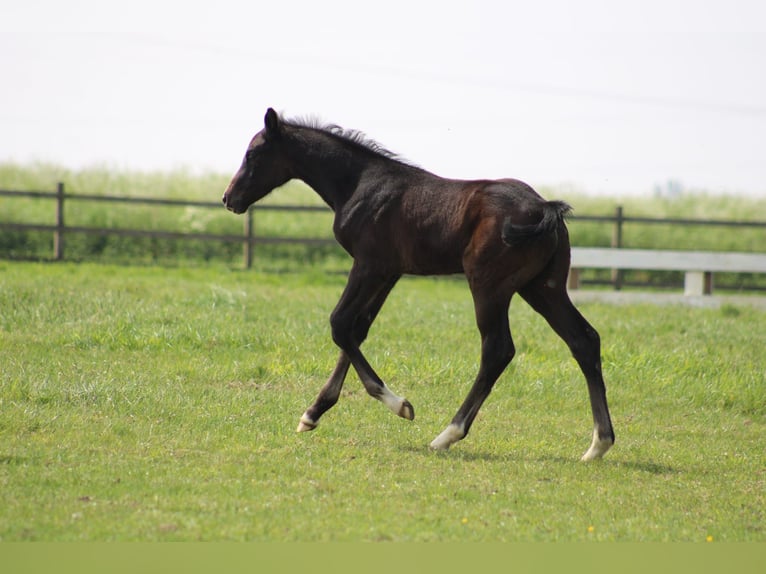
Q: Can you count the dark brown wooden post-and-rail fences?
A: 1